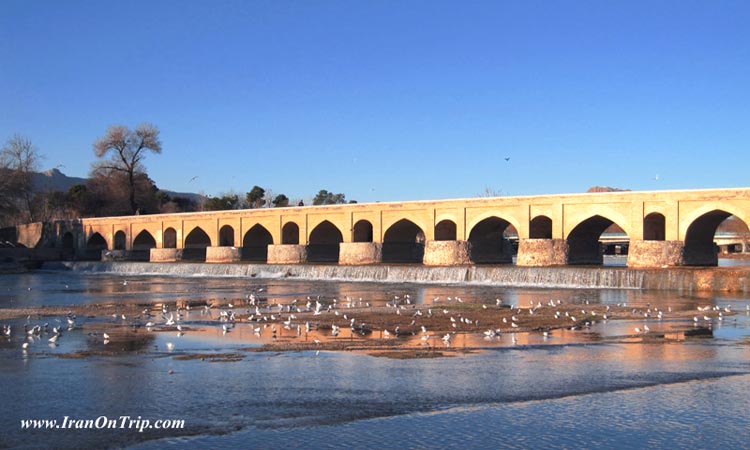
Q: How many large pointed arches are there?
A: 9